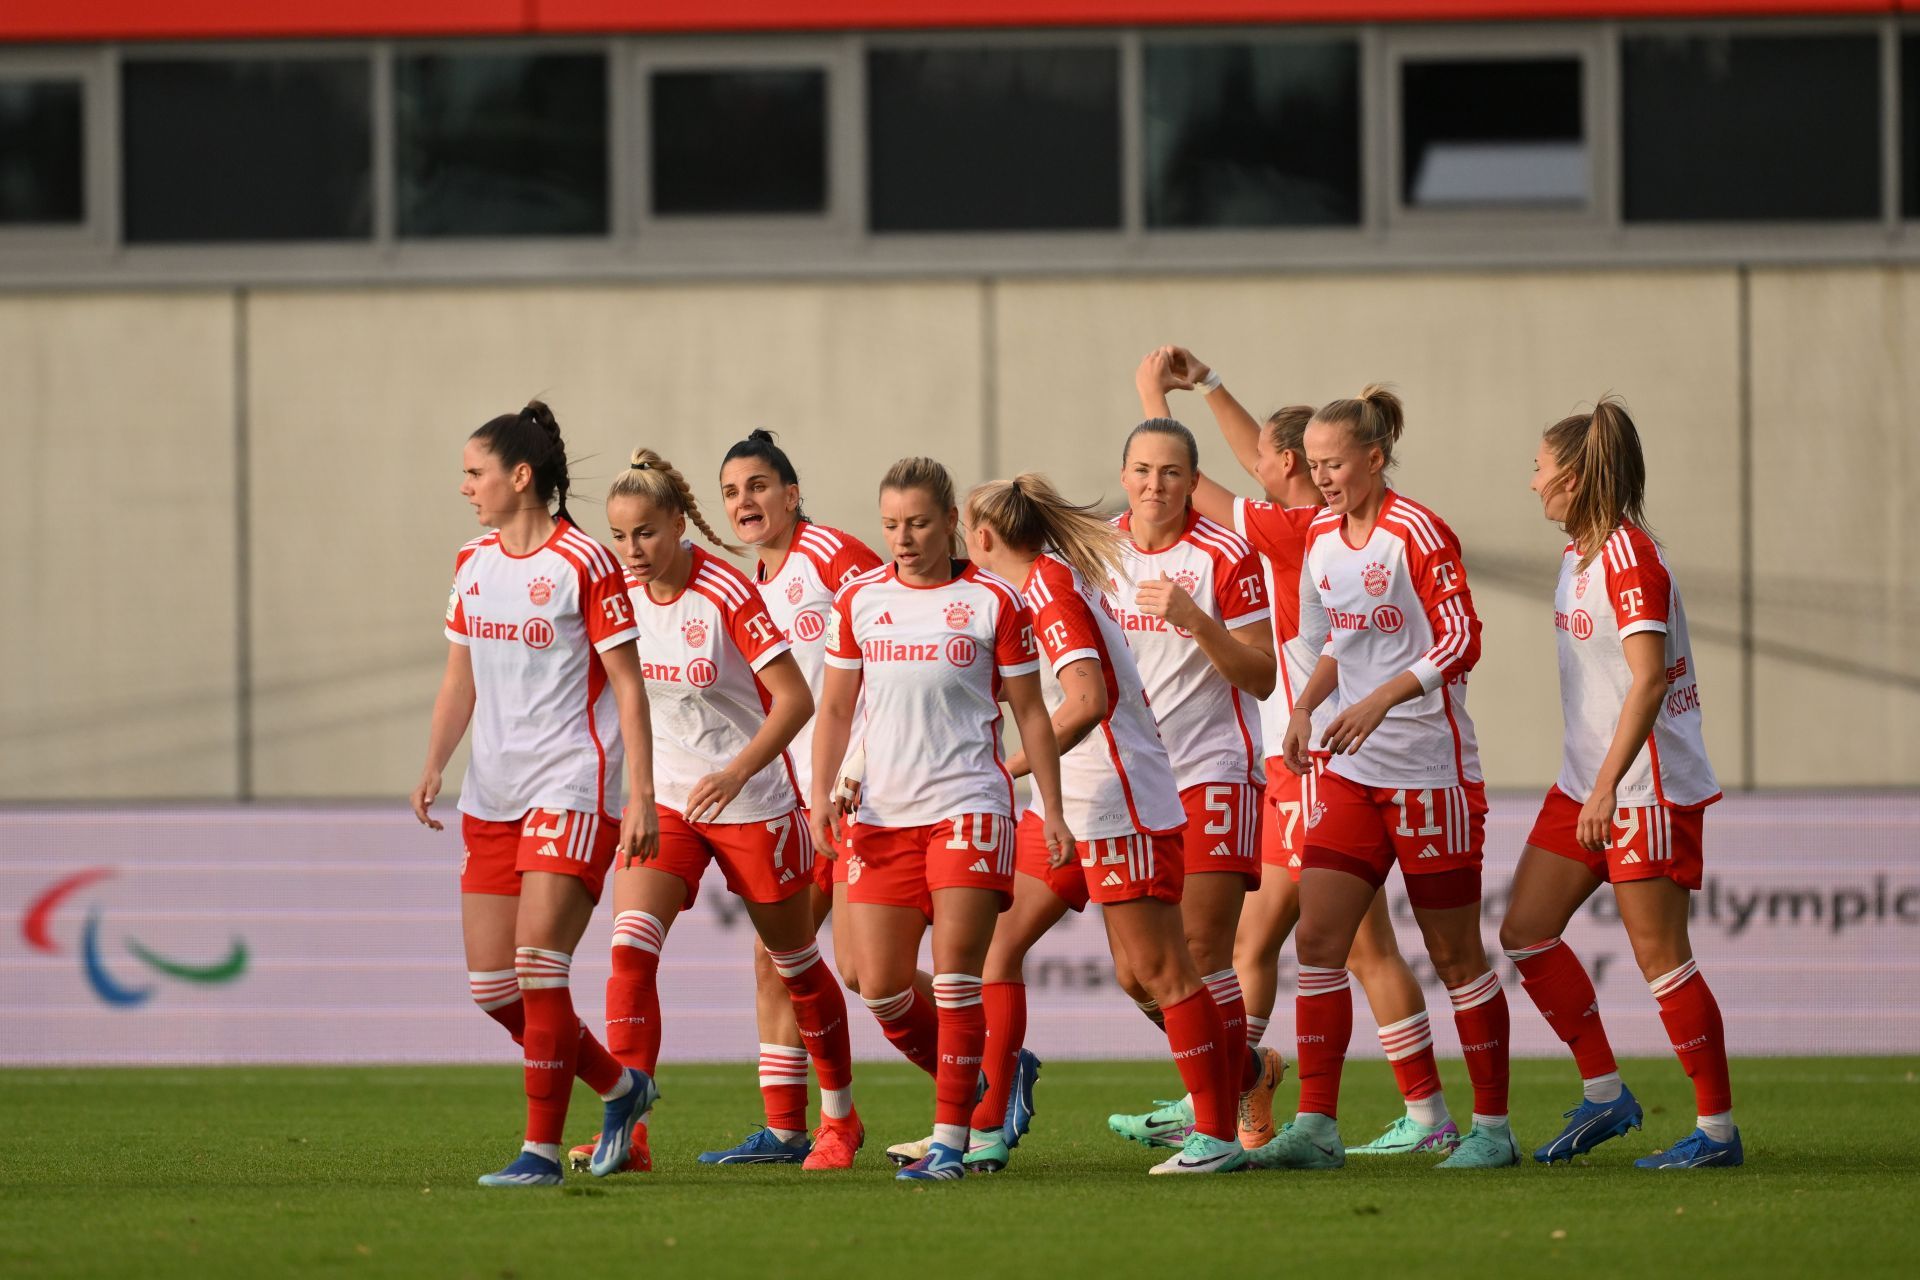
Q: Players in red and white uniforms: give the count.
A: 9